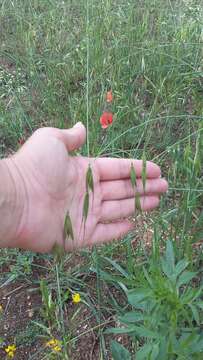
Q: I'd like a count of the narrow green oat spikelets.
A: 7